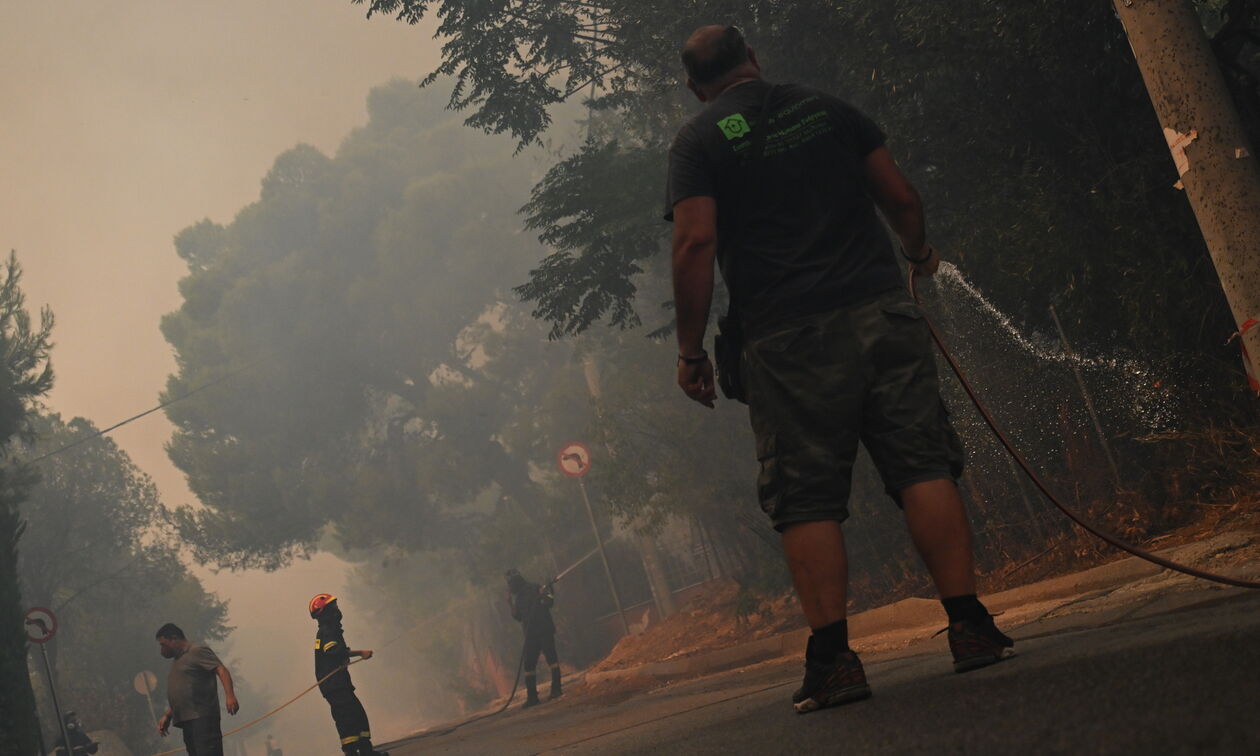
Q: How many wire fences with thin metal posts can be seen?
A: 1